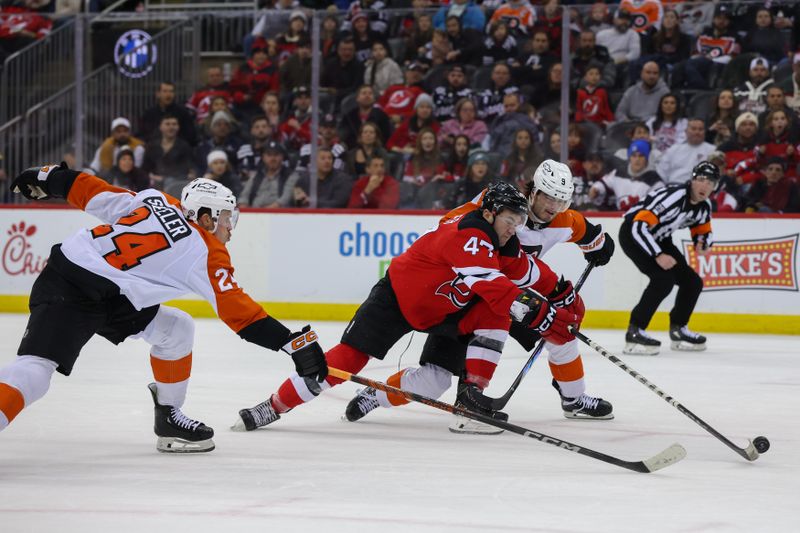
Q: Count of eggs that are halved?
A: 0